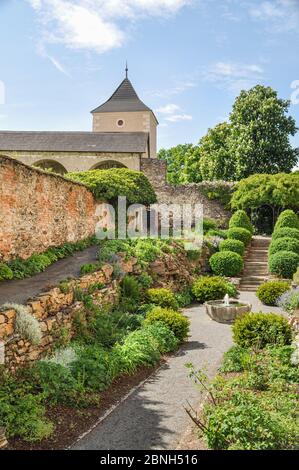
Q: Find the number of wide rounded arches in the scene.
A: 2